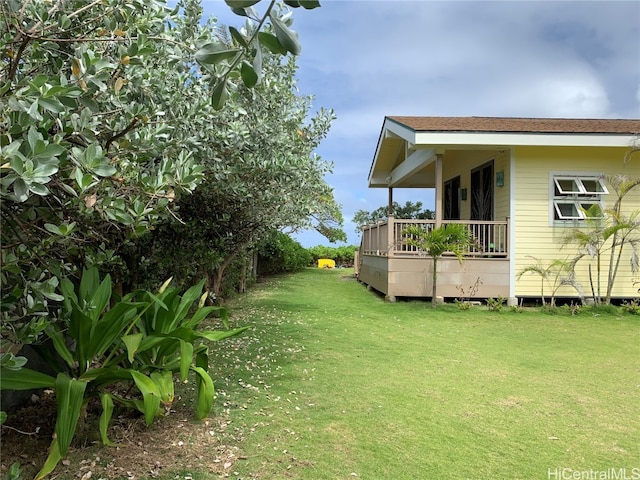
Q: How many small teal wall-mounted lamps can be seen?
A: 2